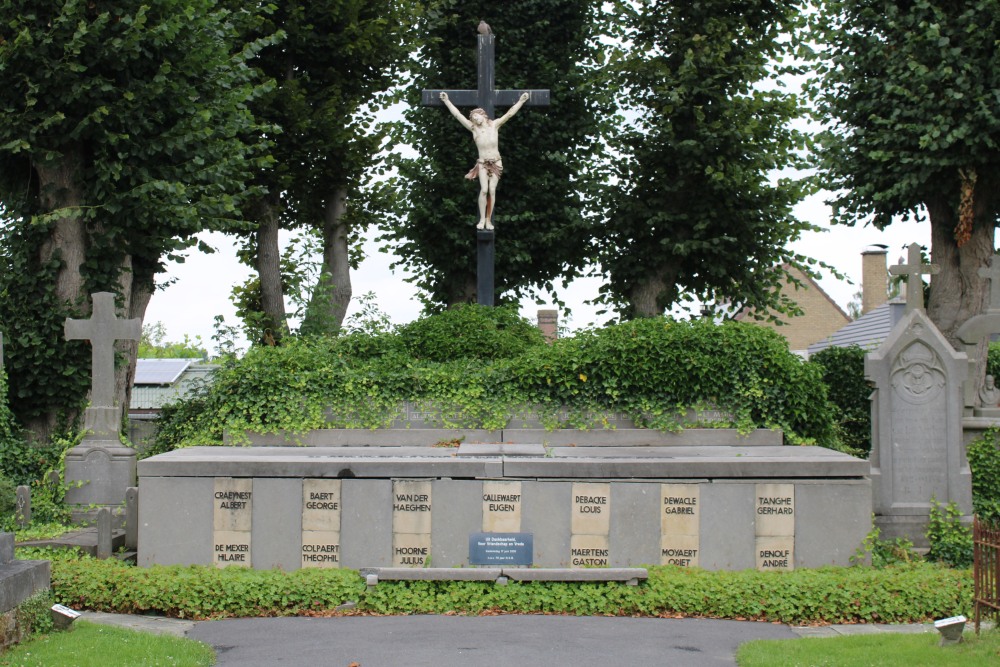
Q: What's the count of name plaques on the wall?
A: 13